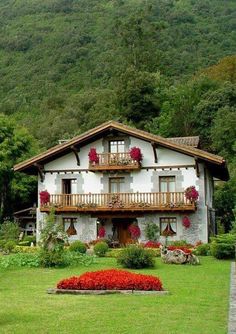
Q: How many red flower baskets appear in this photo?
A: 7